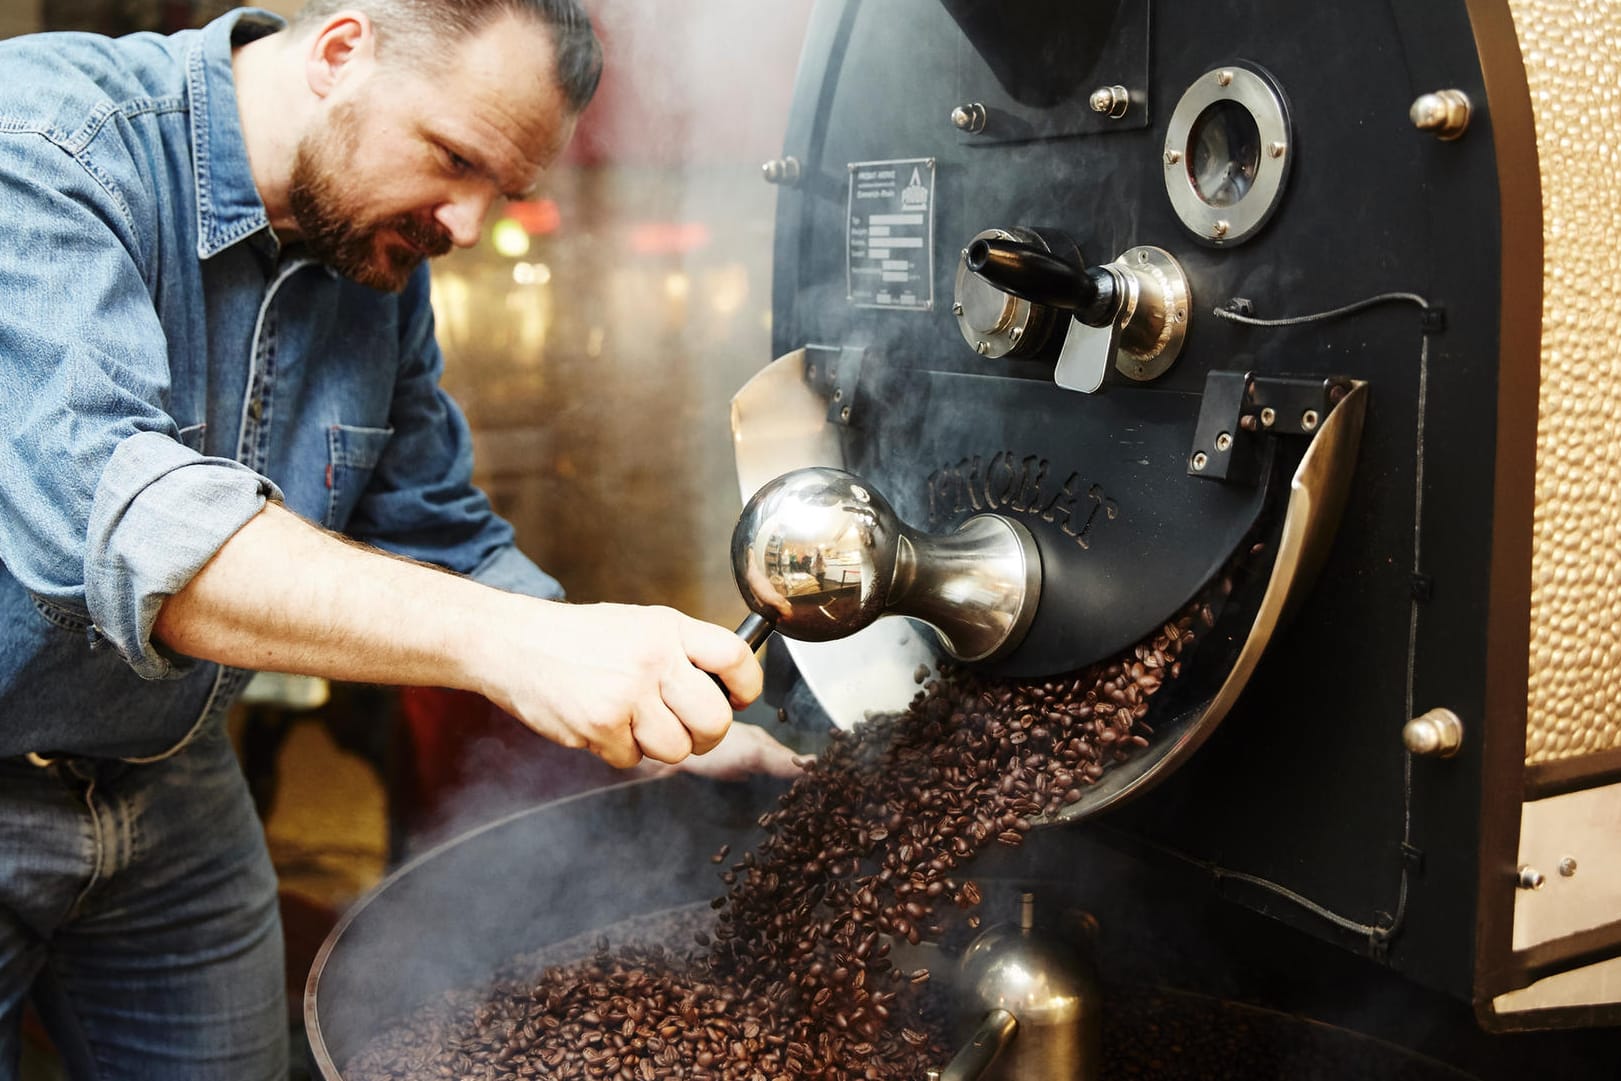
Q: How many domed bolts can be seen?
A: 5